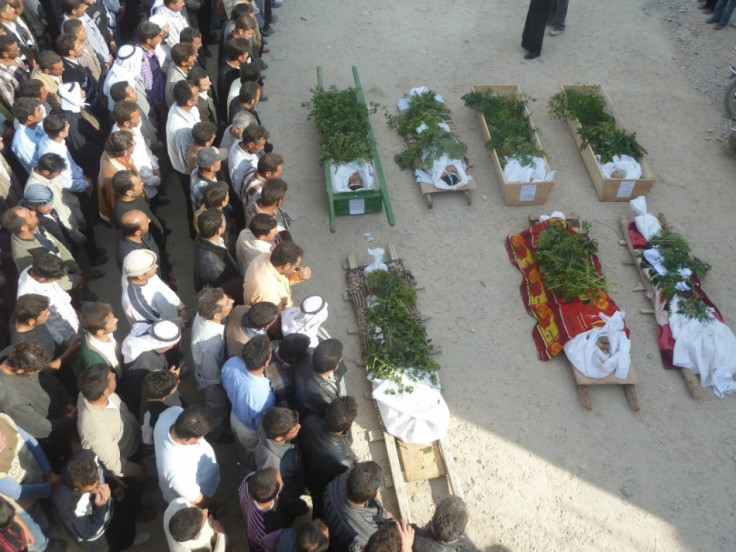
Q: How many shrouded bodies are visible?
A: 7